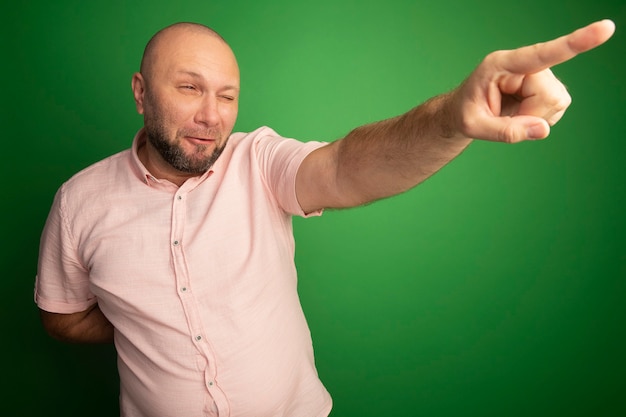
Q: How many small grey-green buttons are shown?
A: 5